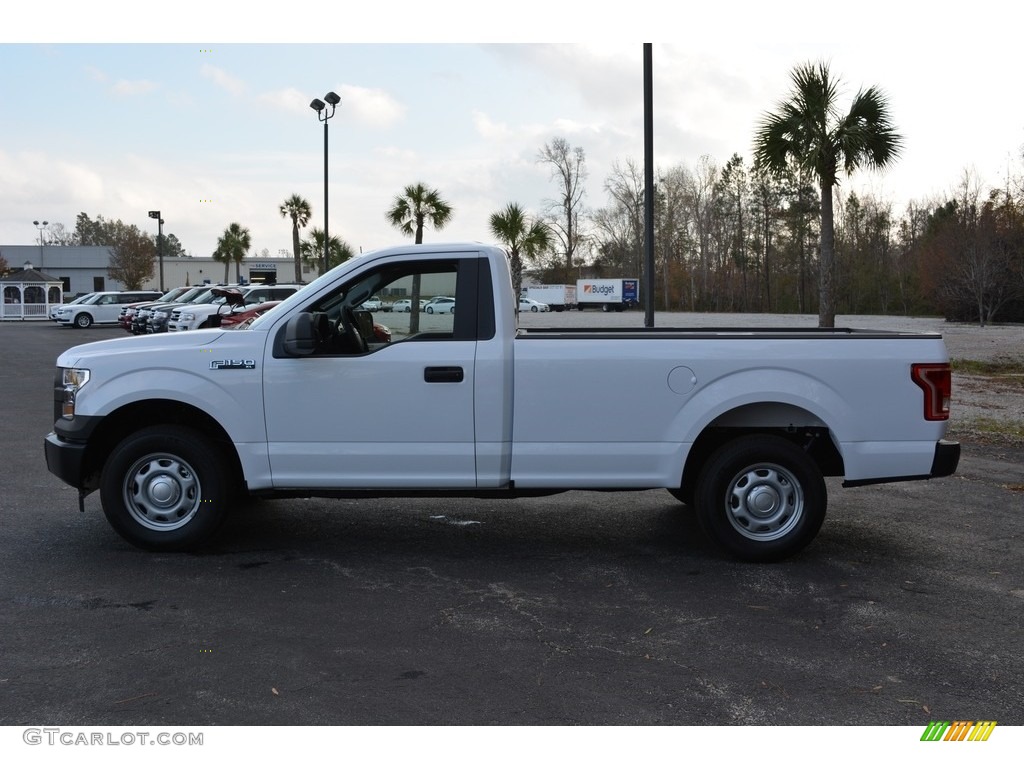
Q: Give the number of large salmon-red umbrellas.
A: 0